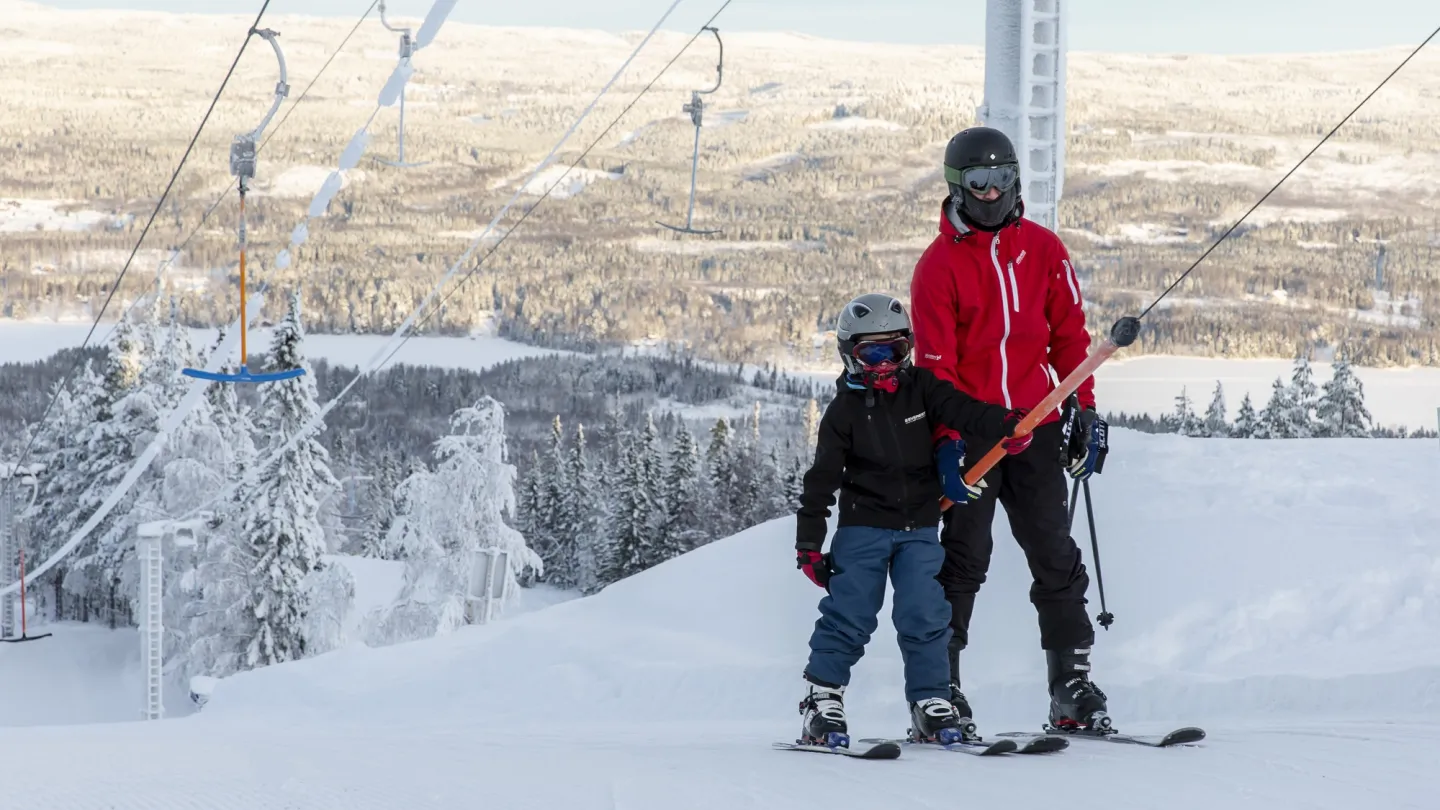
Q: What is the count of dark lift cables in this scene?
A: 4